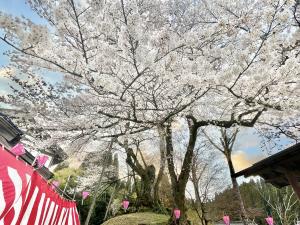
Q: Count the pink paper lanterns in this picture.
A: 8